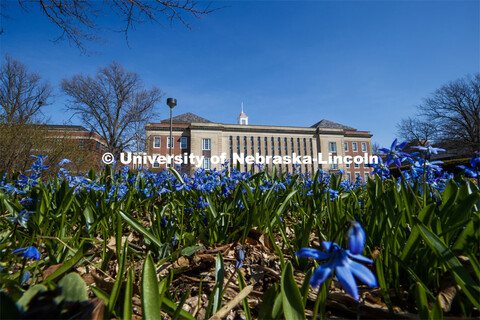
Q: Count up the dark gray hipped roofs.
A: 2